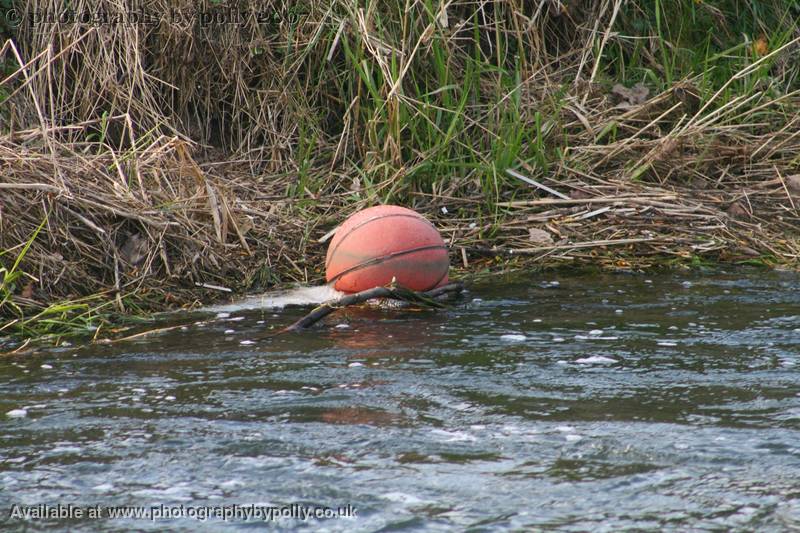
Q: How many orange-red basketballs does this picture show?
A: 1